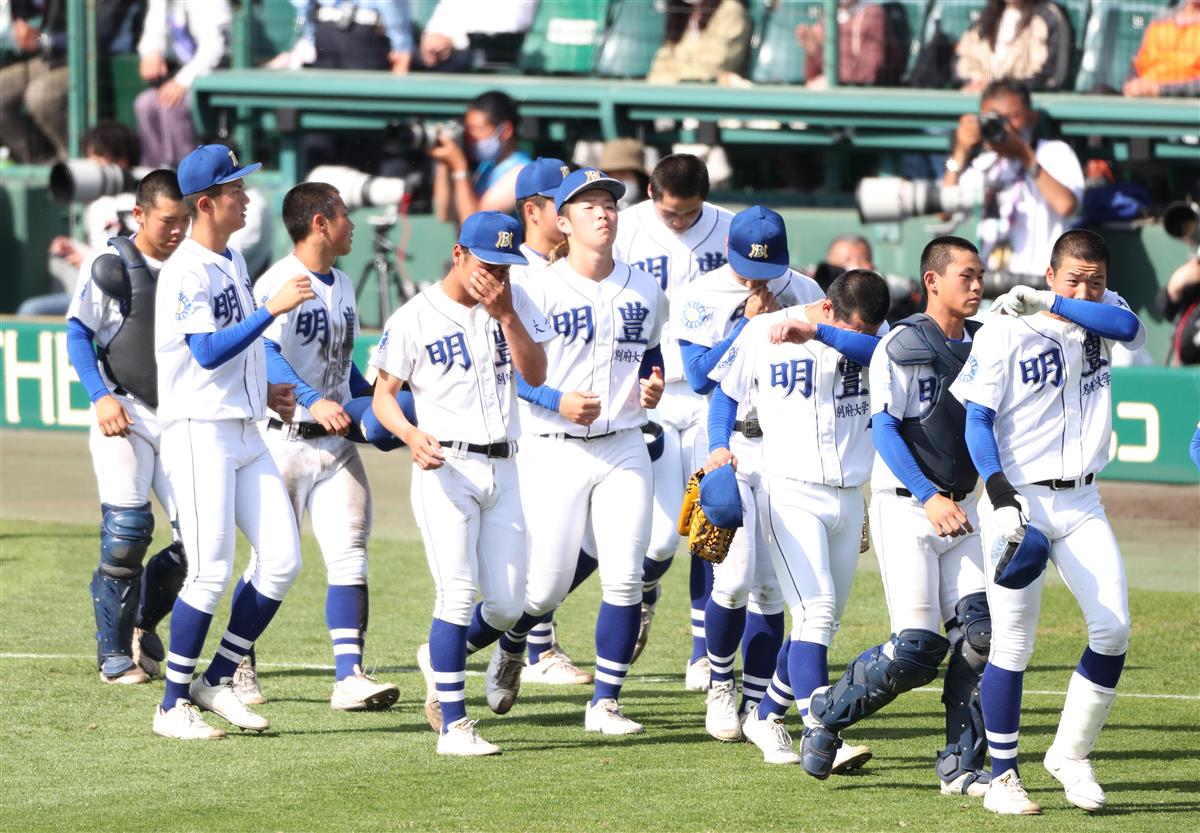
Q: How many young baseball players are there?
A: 11